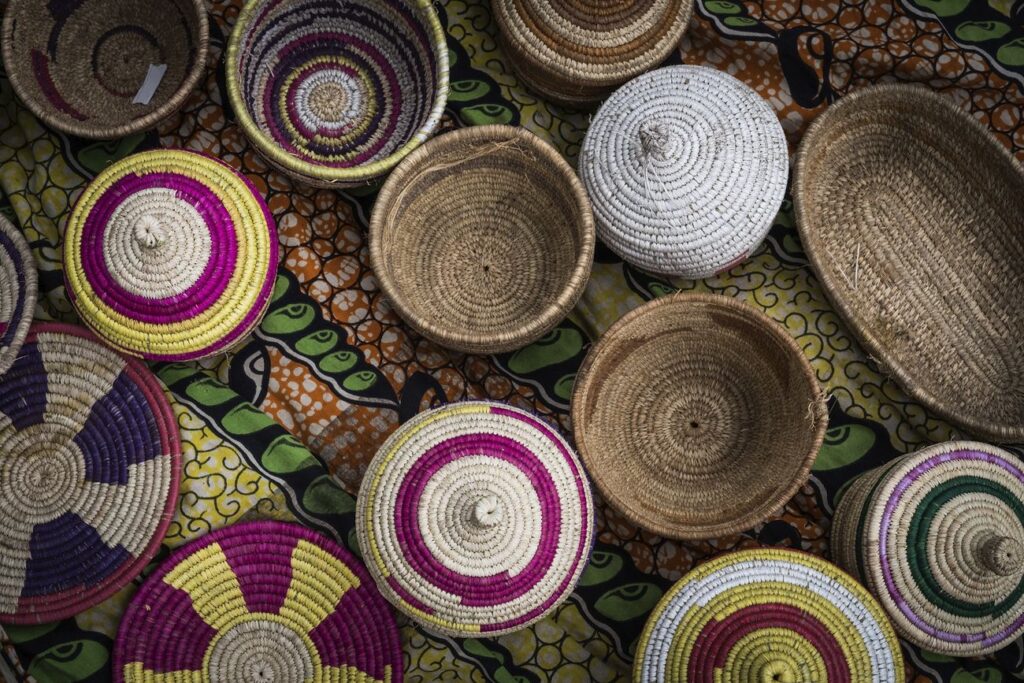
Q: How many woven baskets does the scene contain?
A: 14